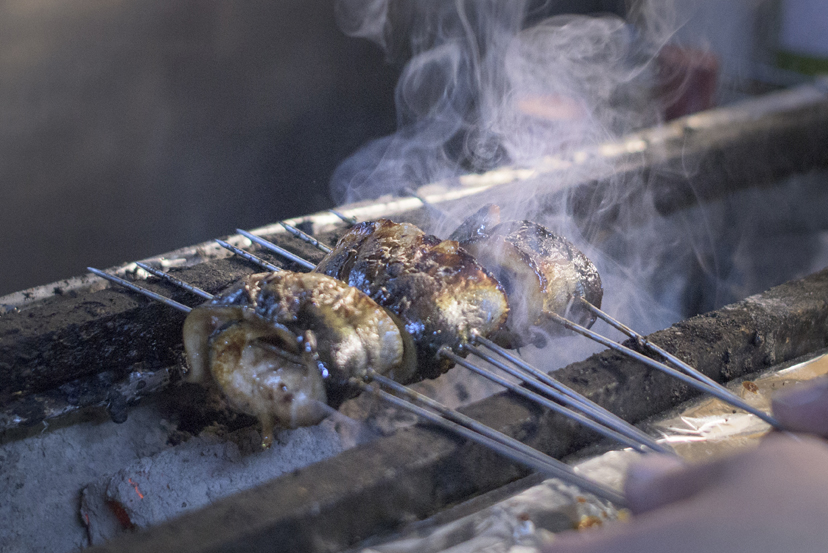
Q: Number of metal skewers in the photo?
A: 7